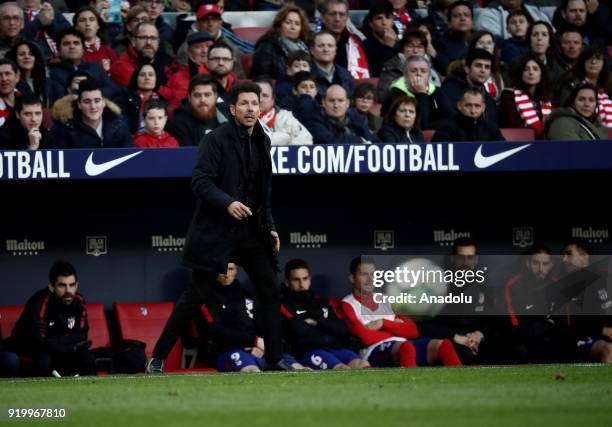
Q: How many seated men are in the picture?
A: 7